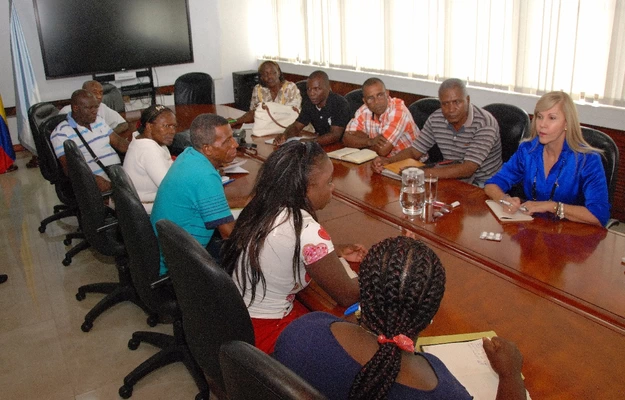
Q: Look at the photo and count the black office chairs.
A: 13